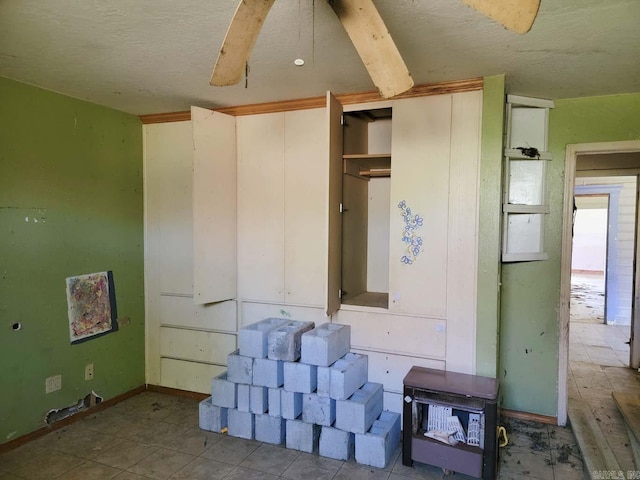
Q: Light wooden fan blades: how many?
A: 3